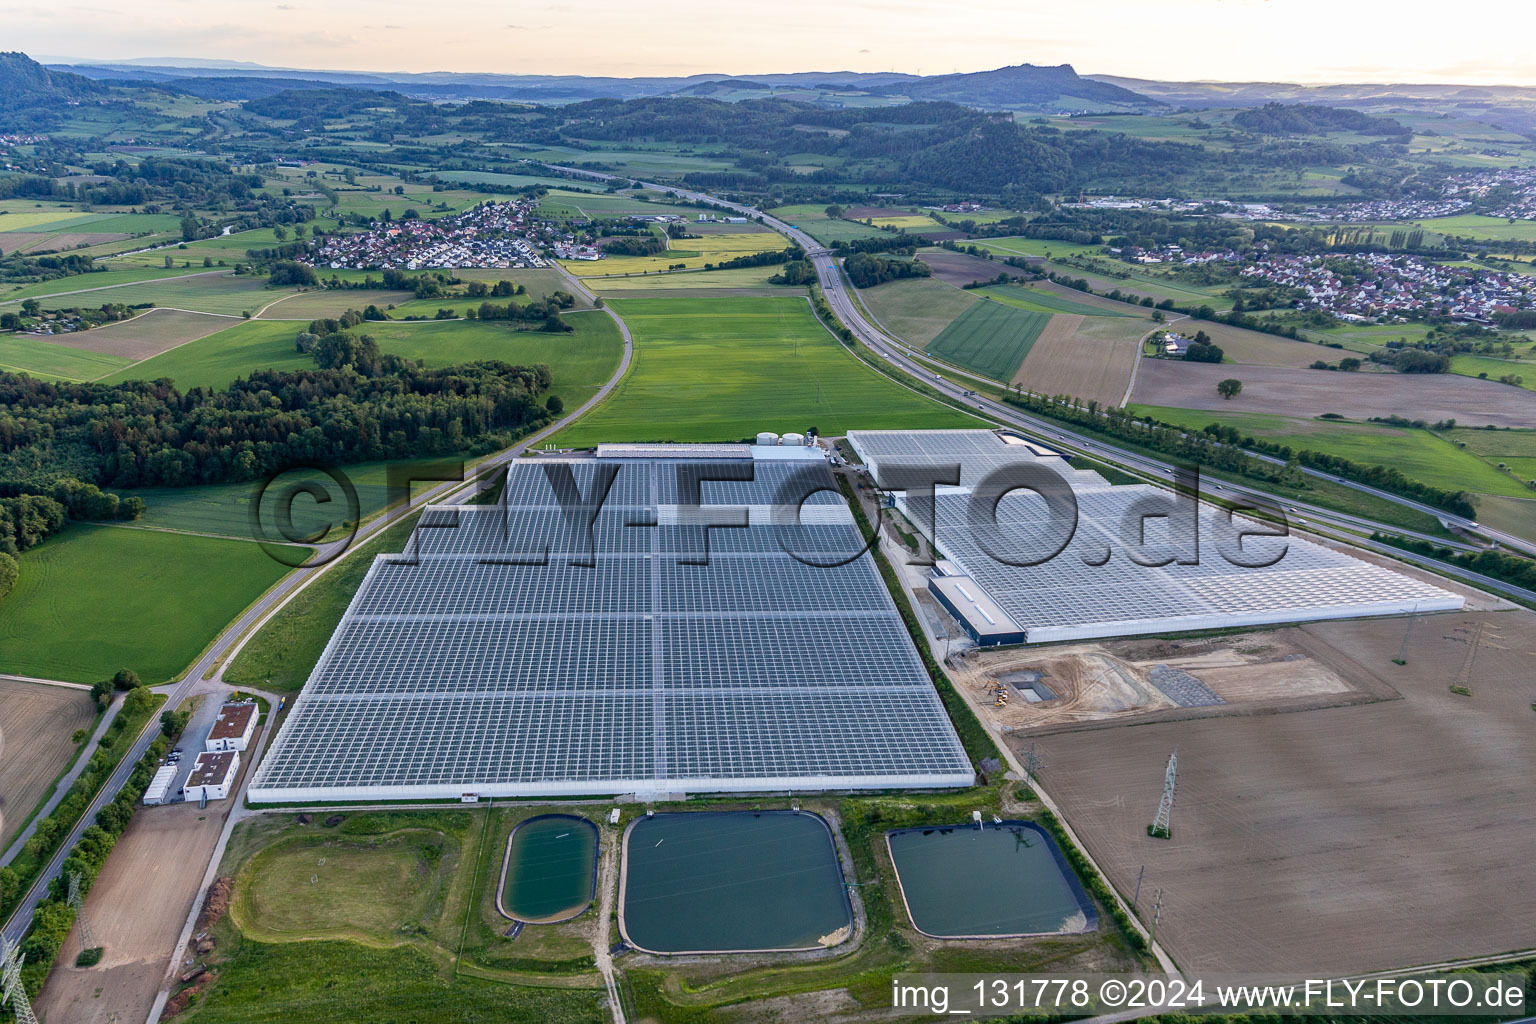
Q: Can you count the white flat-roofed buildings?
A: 2